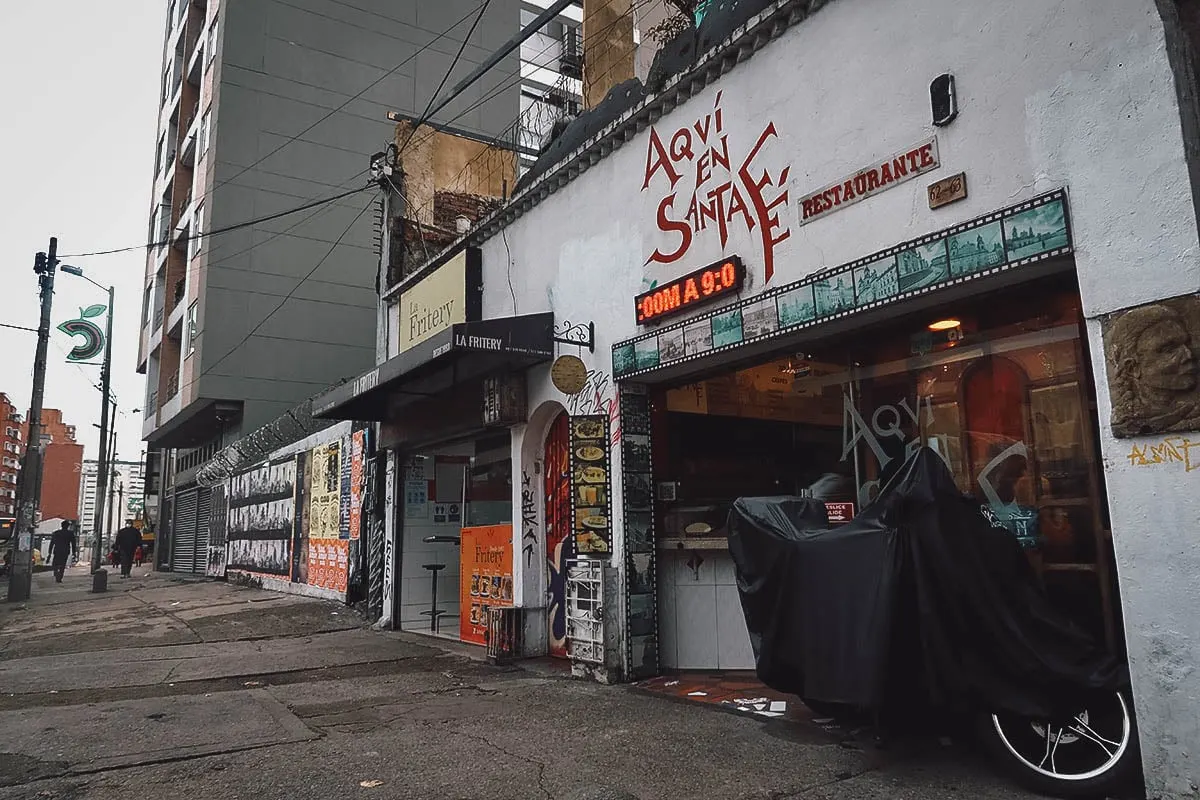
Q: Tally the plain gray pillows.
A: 0